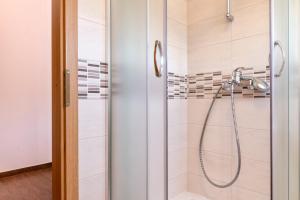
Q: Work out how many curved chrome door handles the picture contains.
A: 2